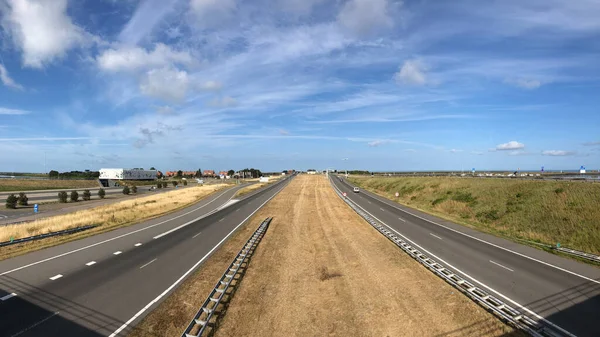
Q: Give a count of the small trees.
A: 12